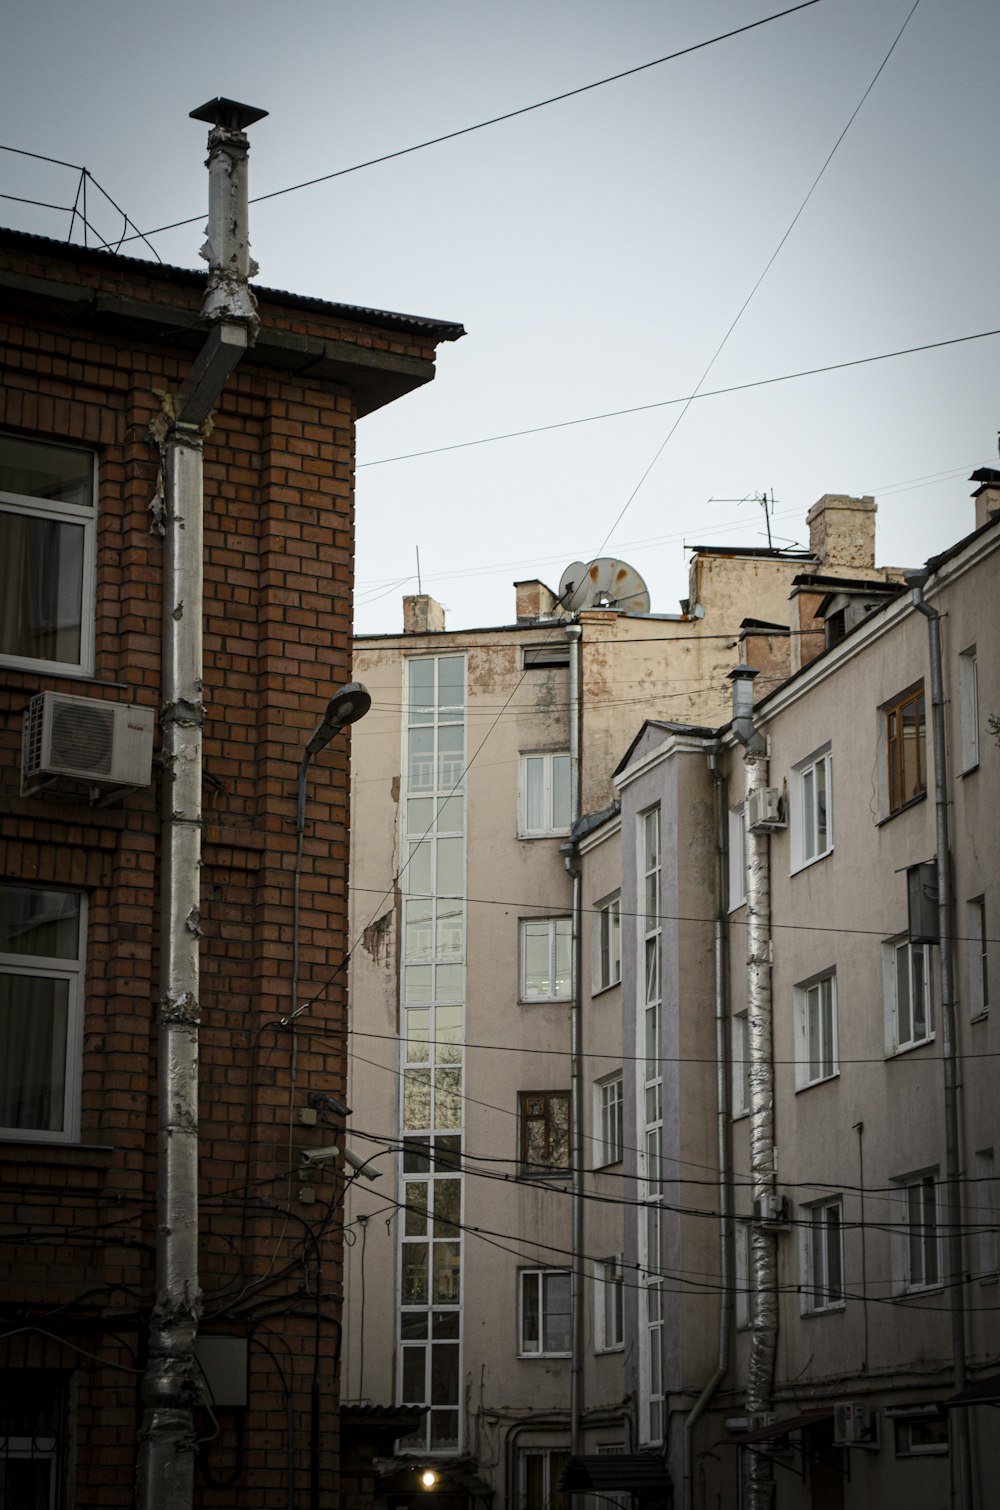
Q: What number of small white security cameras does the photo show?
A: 2